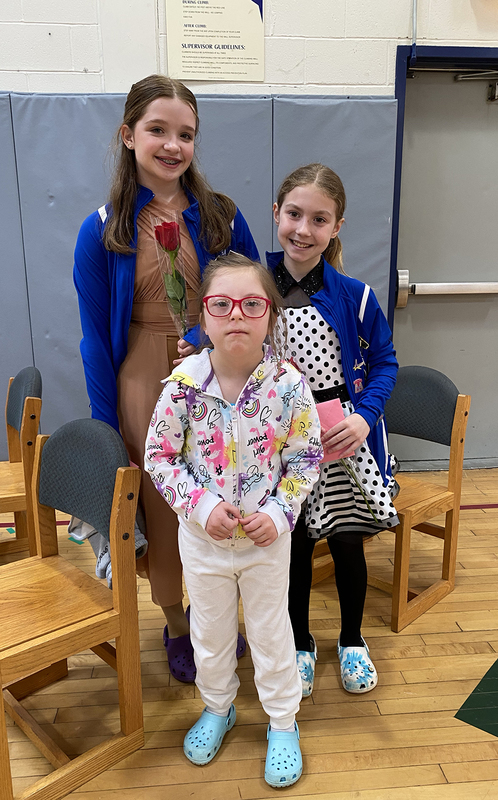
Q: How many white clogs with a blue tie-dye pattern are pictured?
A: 2